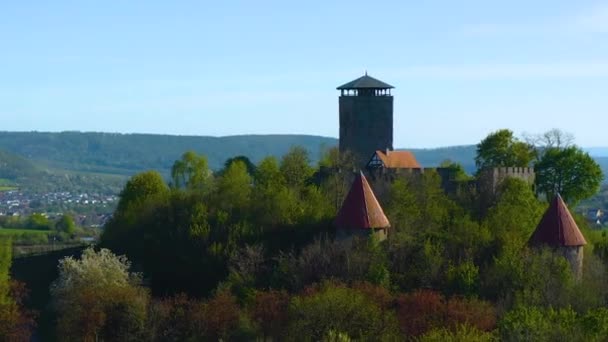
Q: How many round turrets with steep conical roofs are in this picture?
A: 2